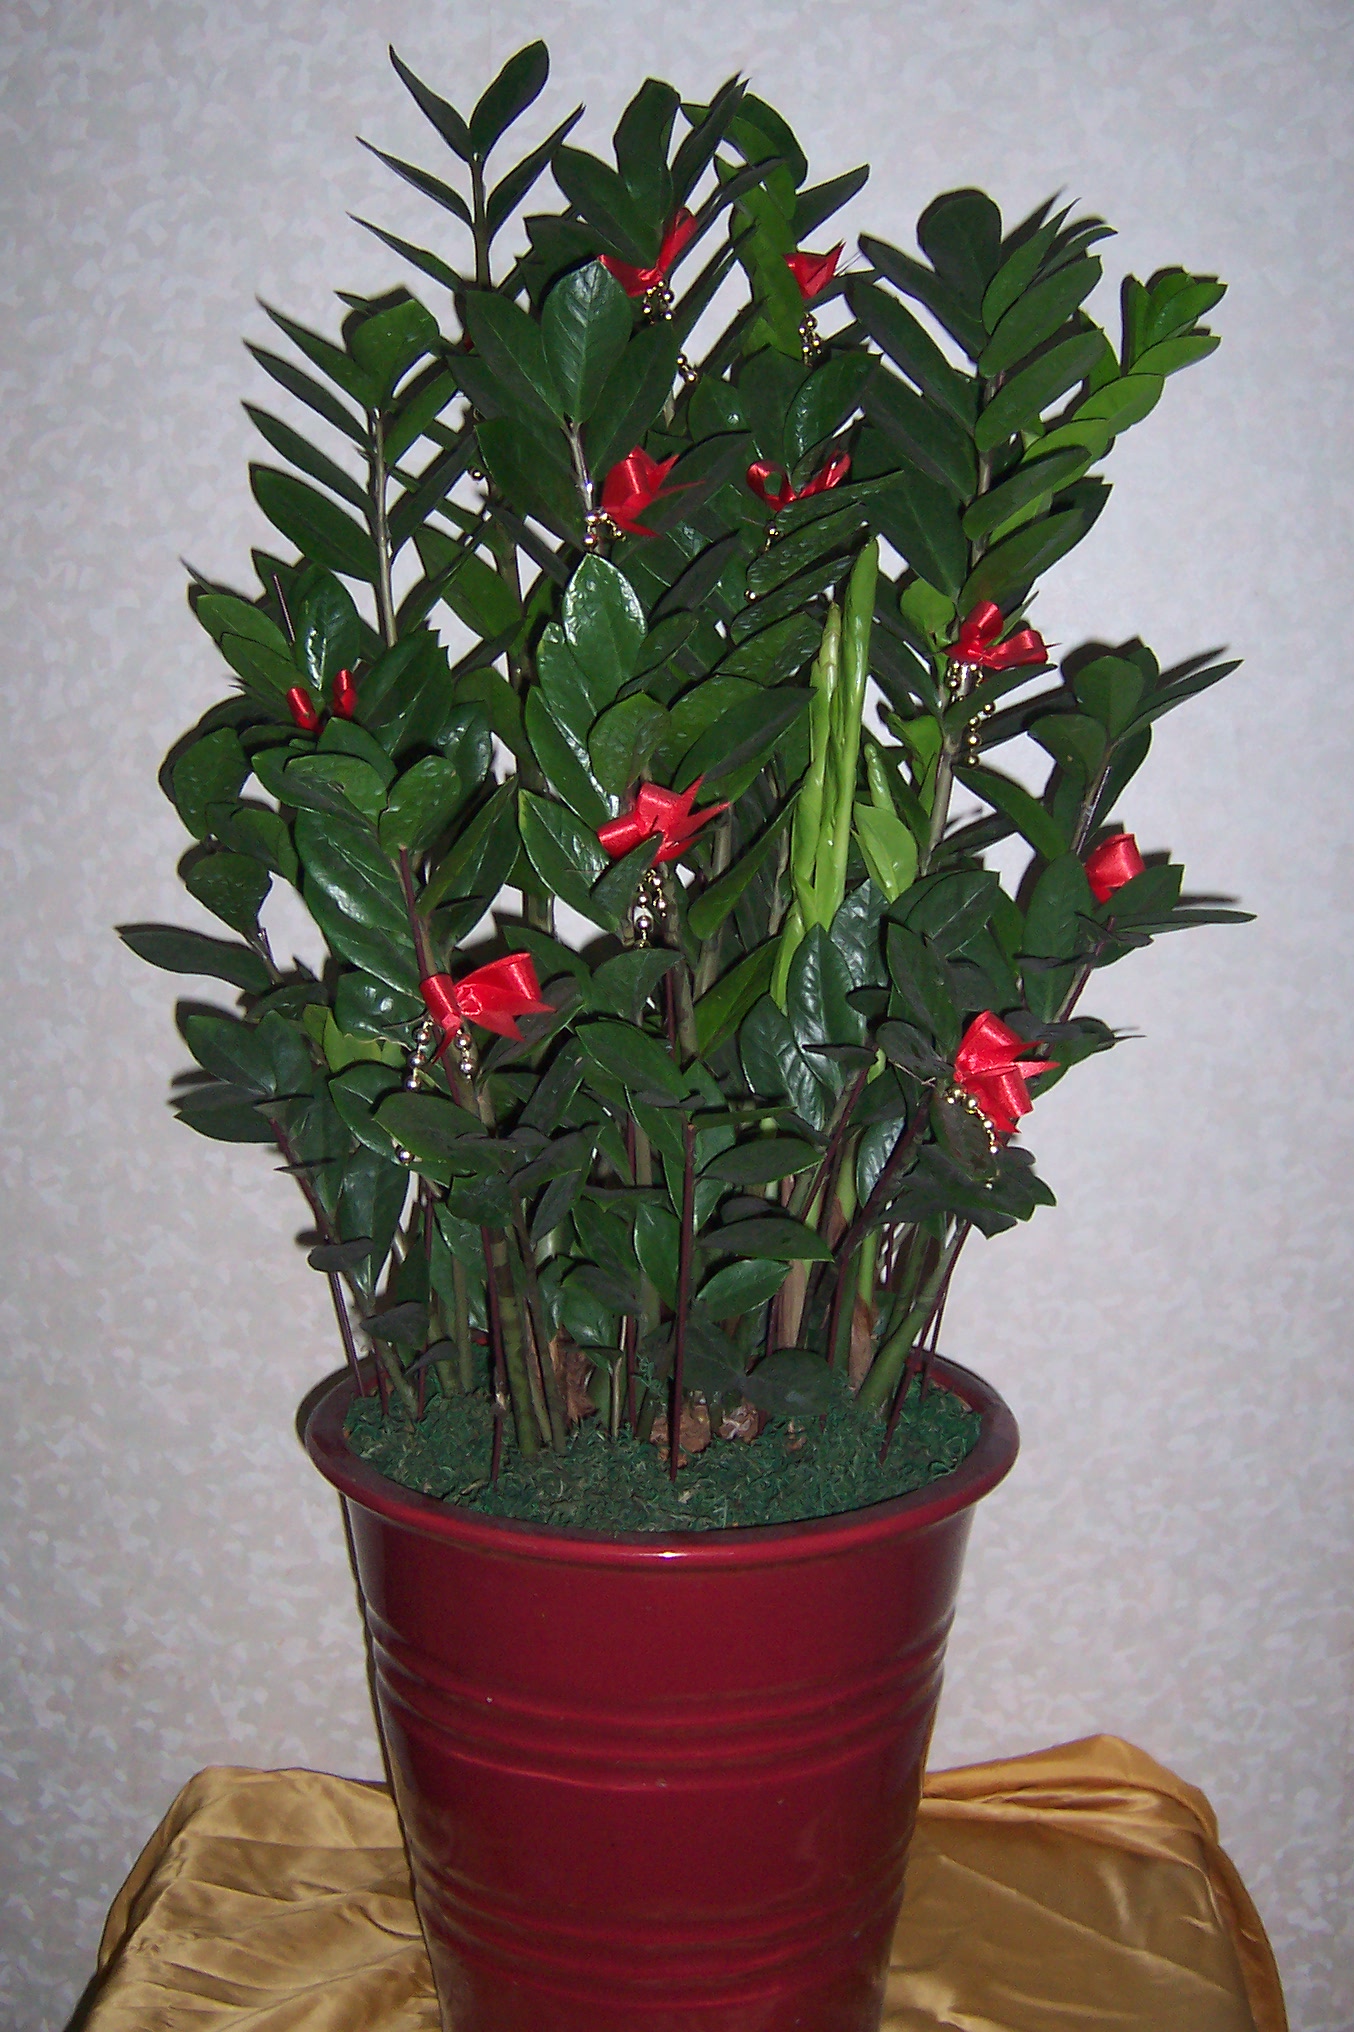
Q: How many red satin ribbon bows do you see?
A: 10